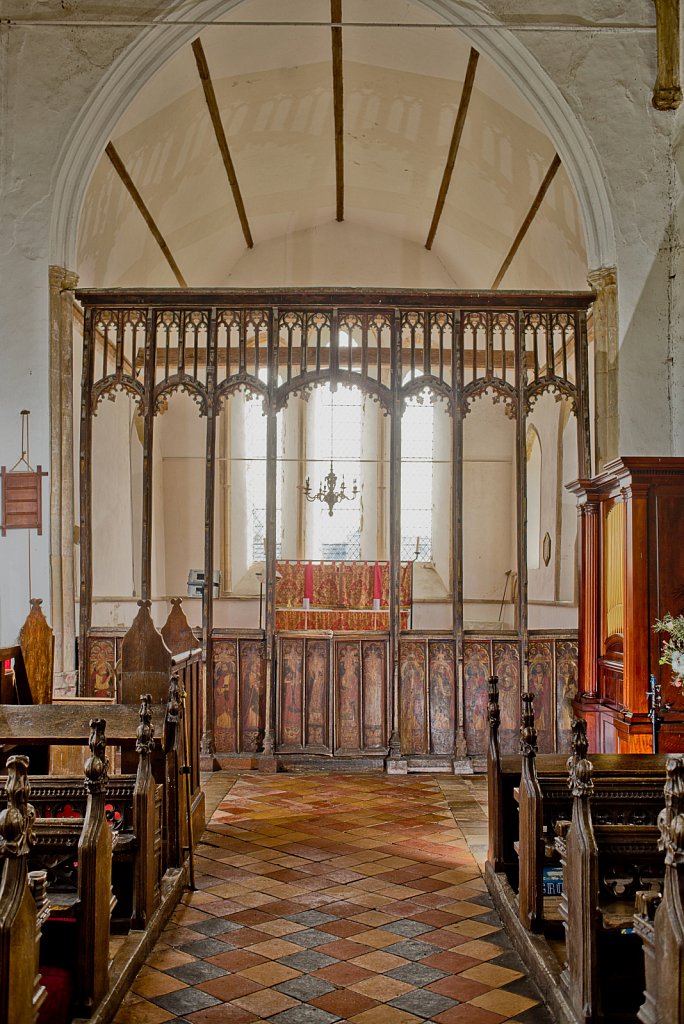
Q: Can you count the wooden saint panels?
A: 13